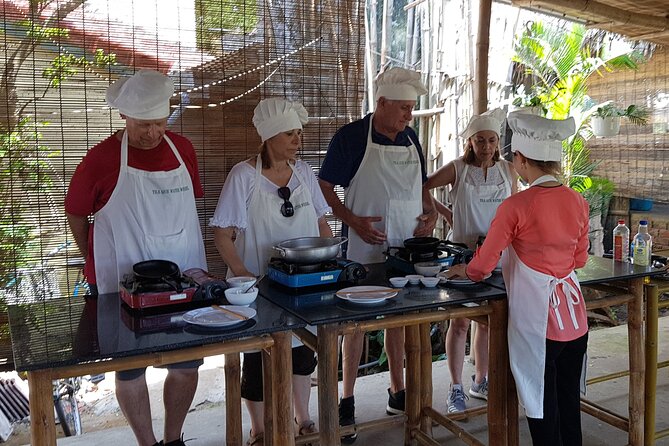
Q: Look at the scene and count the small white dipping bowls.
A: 3